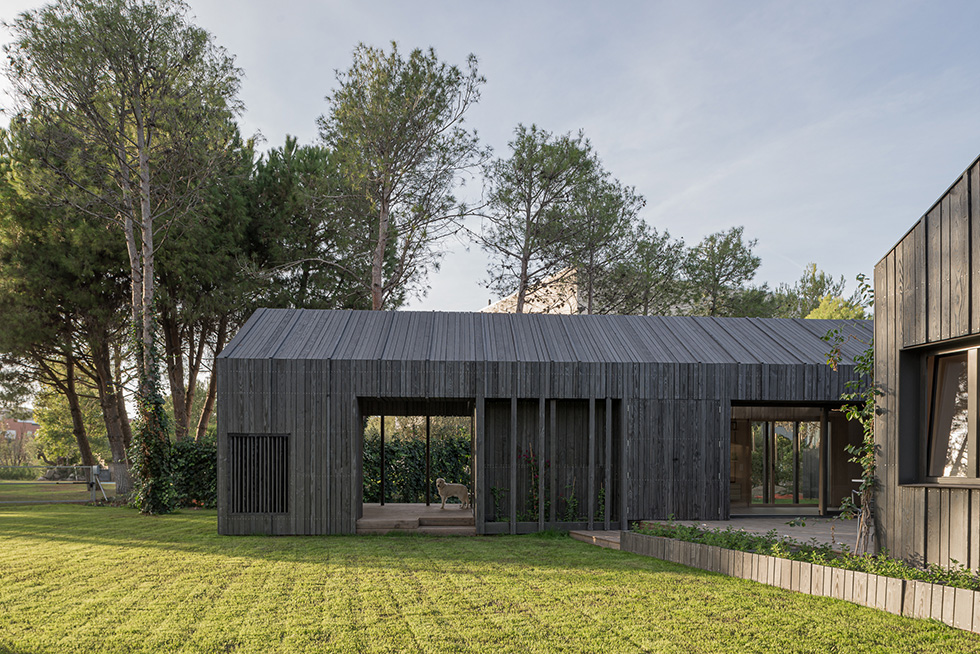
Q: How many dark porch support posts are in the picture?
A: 2